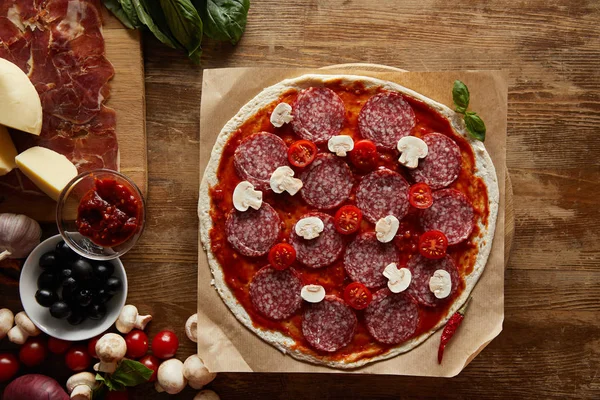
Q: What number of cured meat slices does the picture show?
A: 14